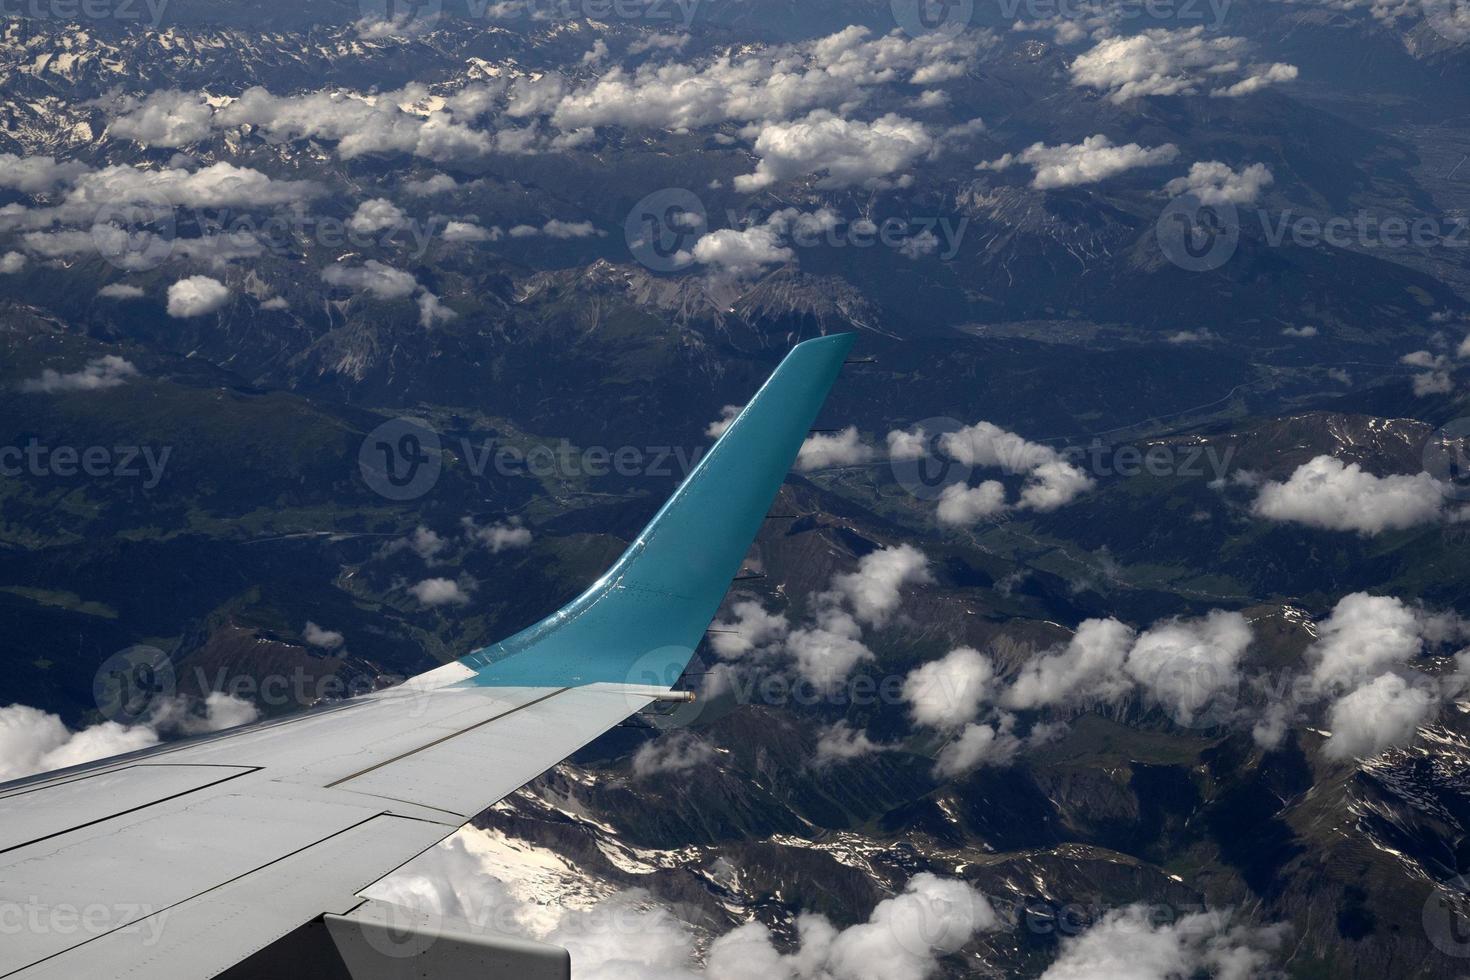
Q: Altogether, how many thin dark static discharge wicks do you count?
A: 8